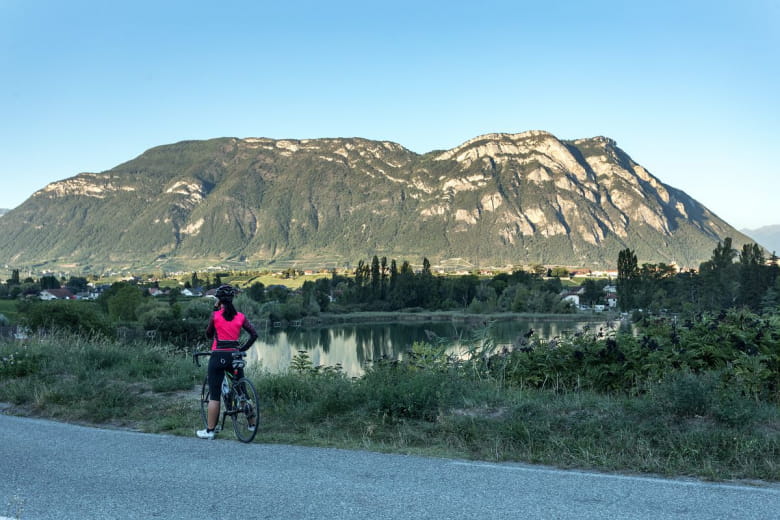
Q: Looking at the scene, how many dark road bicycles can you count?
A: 1